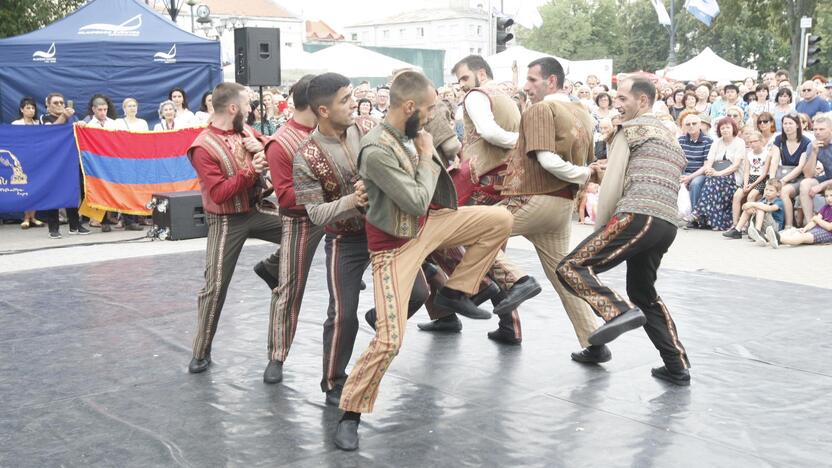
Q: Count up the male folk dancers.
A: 8